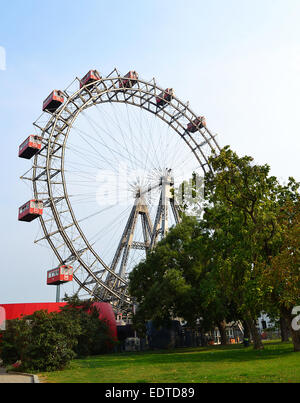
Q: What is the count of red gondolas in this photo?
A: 8